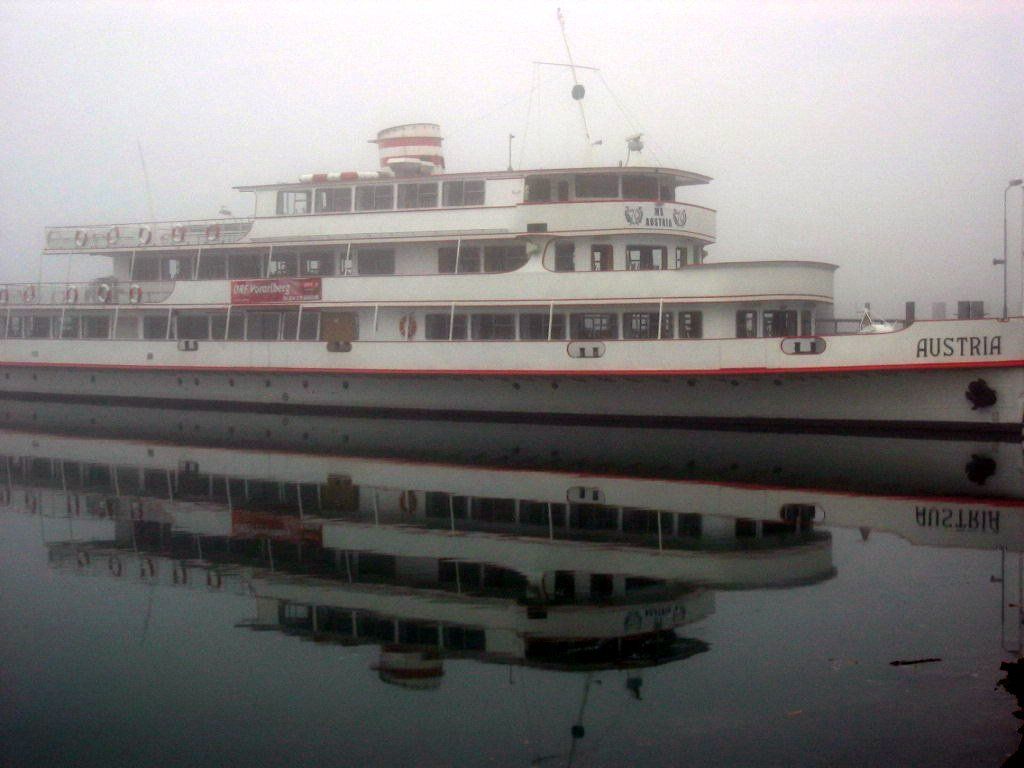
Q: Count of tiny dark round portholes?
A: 14